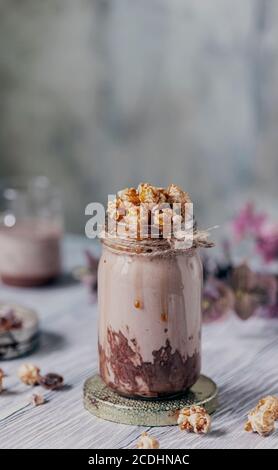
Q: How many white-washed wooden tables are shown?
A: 1